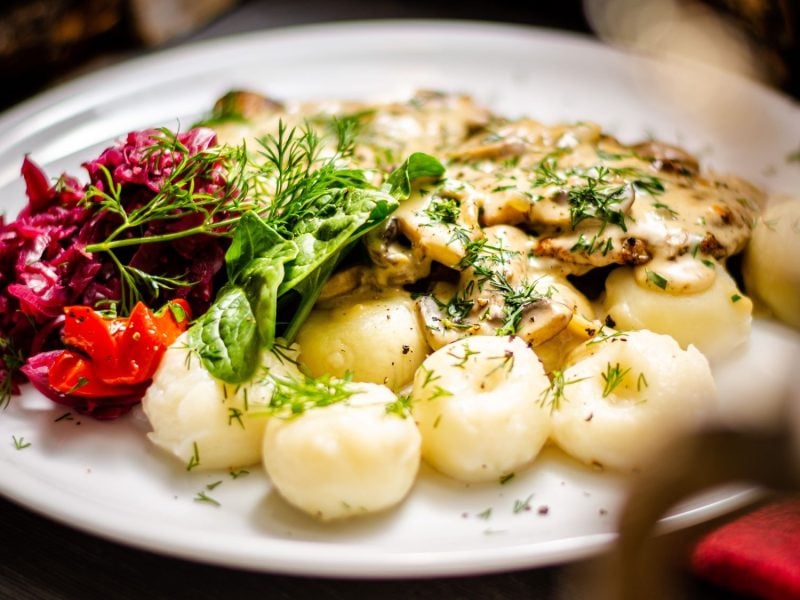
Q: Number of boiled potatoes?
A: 7